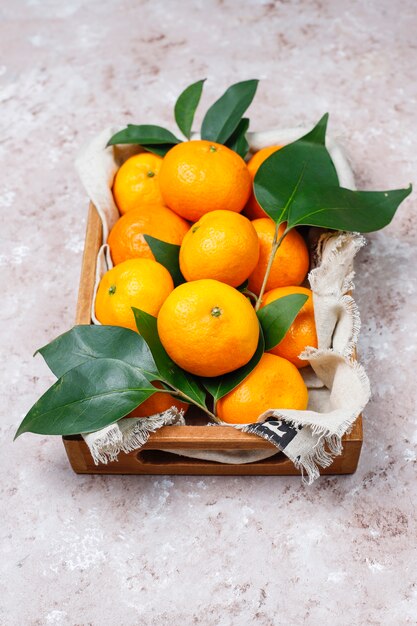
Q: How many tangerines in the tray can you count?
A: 11